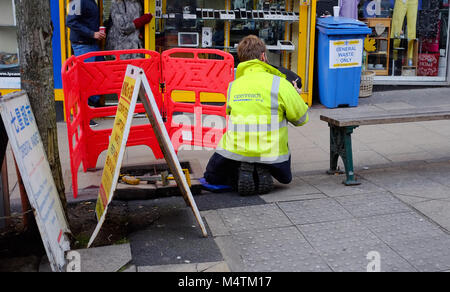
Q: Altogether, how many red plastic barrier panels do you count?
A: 3